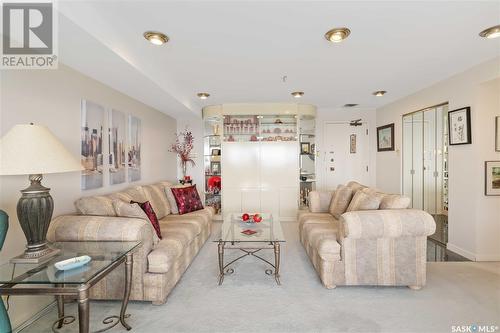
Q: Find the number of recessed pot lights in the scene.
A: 6